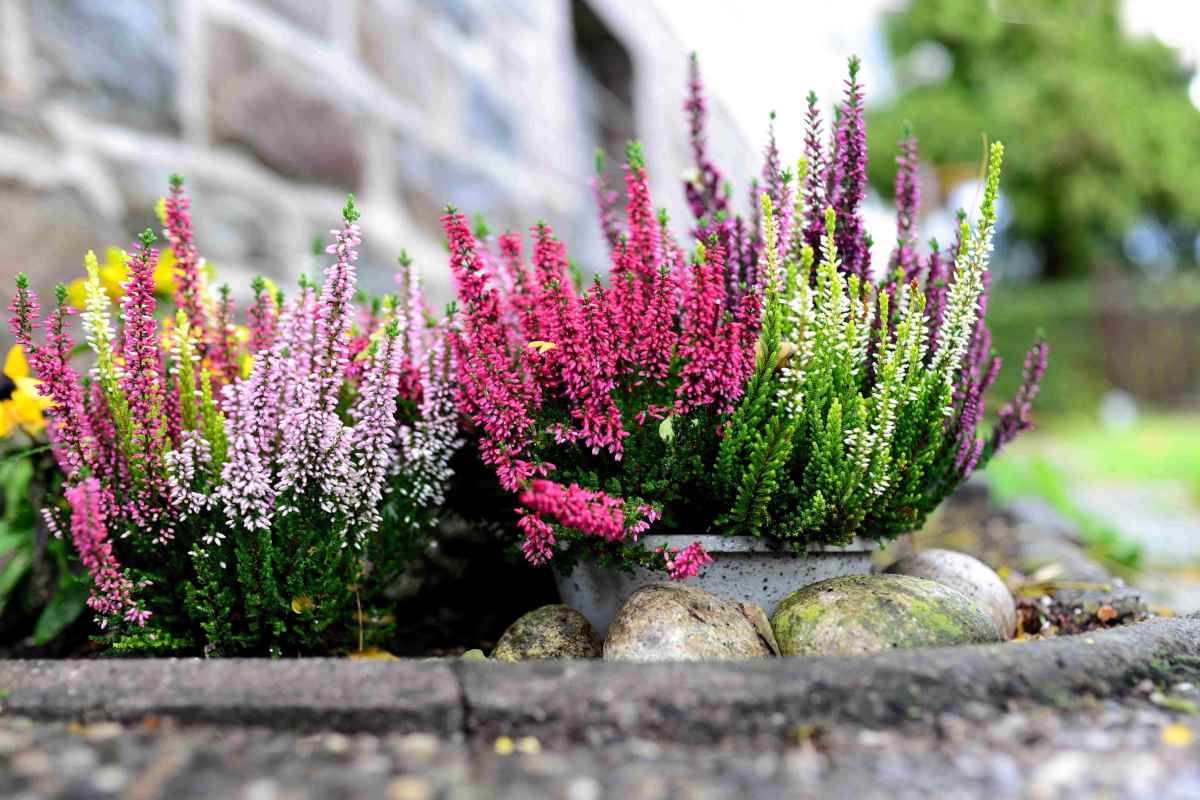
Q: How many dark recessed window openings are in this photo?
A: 1